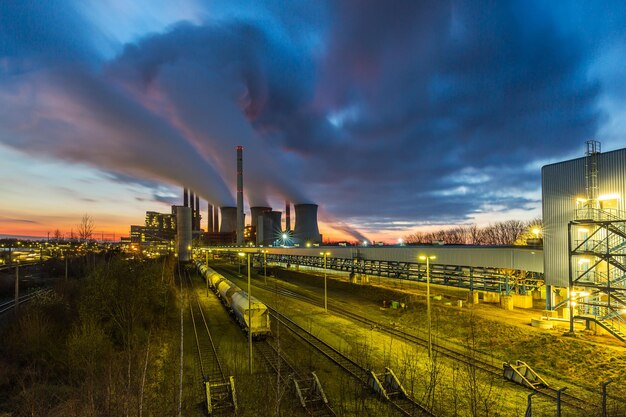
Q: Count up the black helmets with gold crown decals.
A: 0